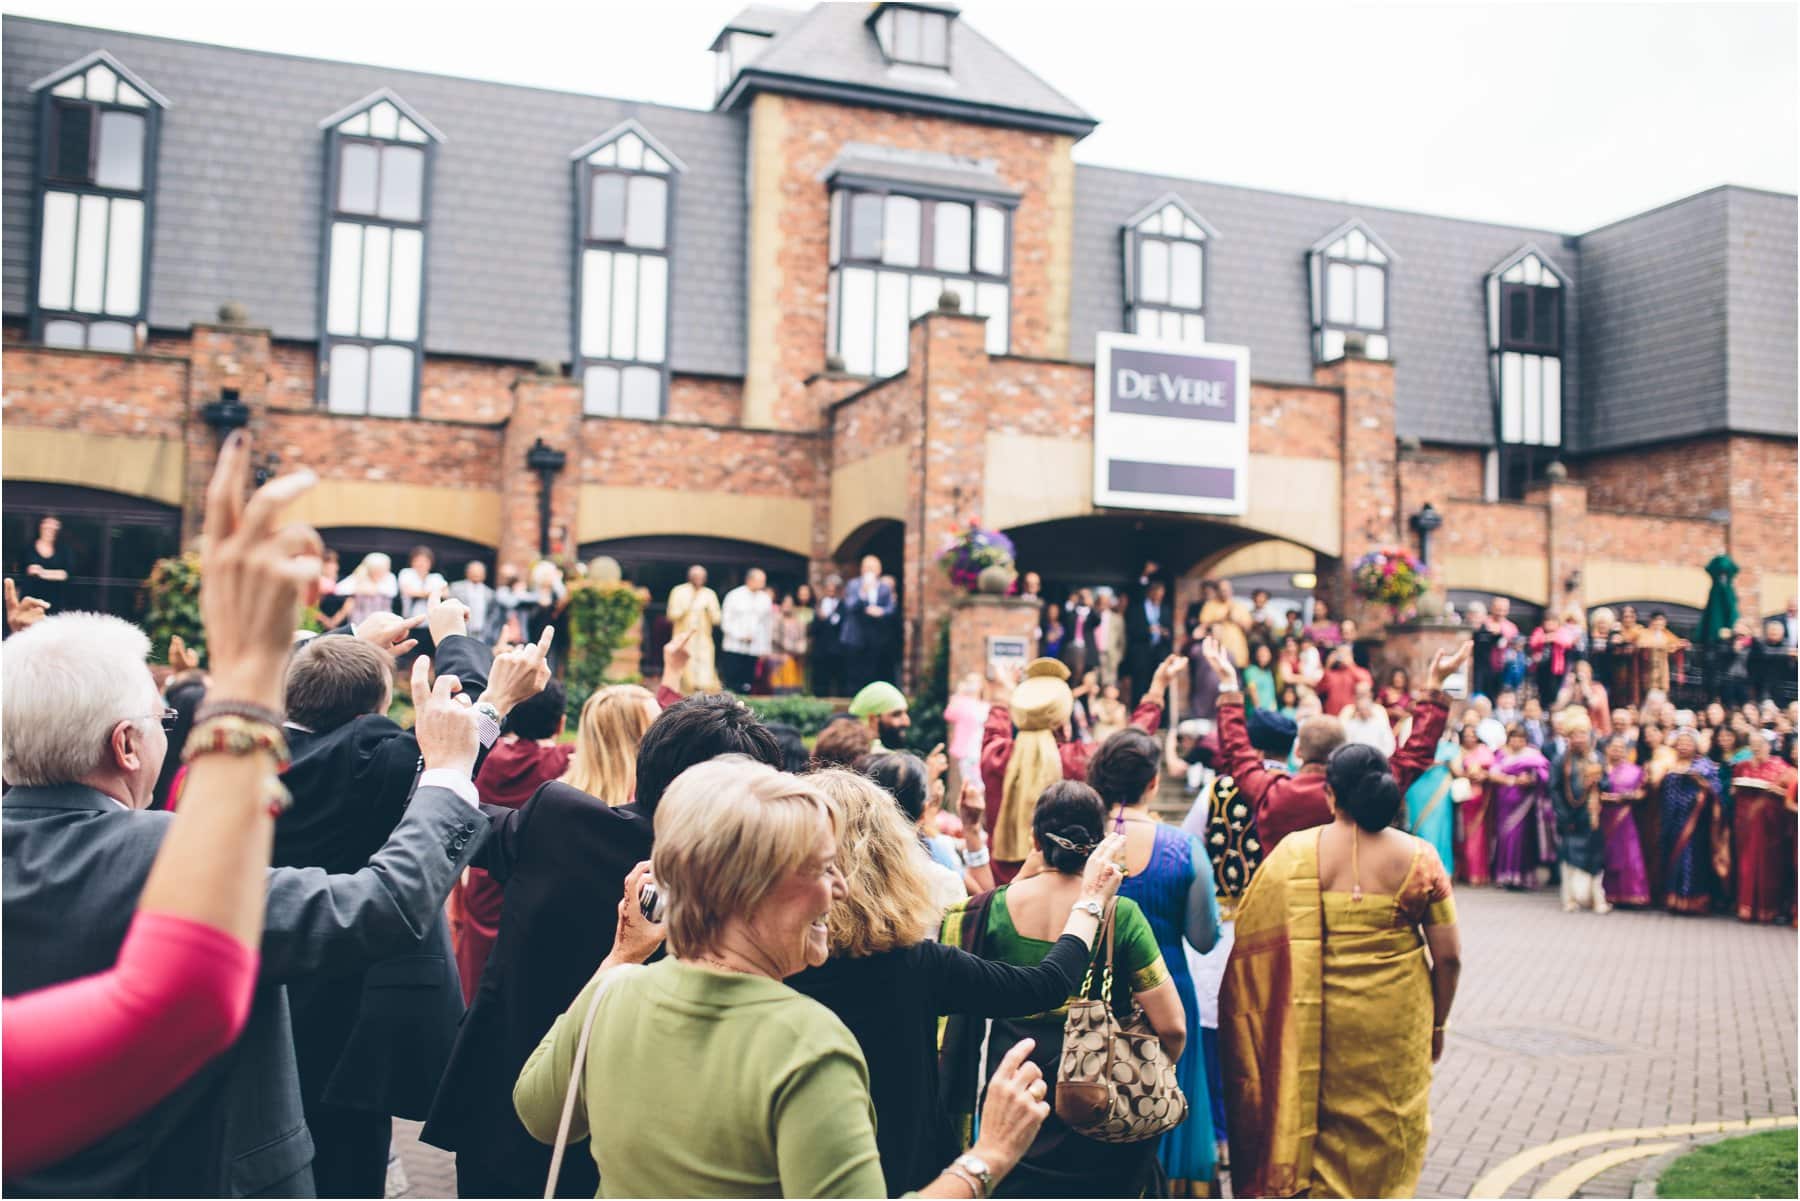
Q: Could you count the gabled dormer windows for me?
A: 6